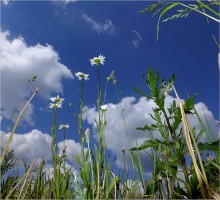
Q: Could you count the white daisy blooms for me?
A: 6